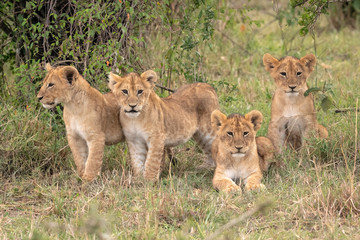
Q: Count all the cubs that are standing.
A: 2